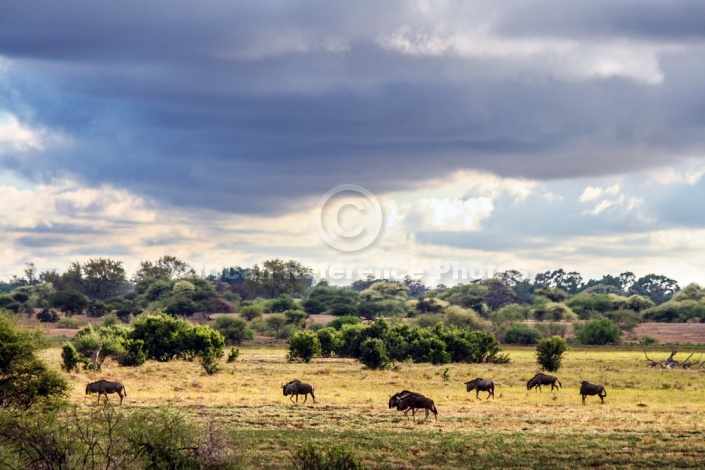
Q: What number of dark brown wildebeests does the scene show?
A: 7